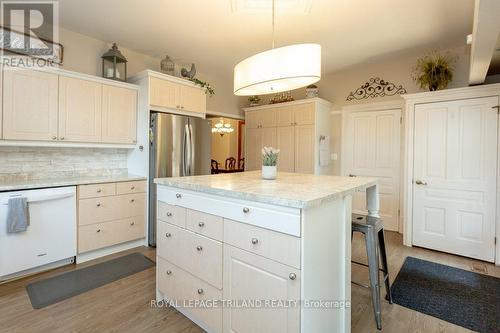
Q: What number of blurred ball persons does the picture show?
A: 0